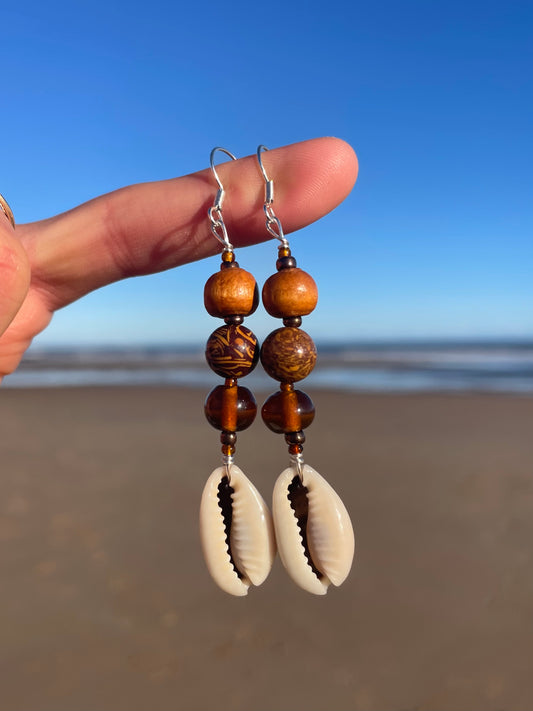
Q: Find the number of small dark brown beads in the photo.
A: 6